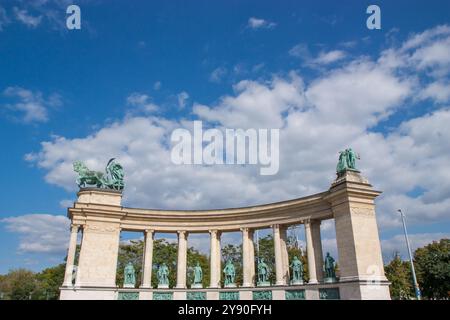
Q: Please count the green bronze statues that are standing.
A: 7